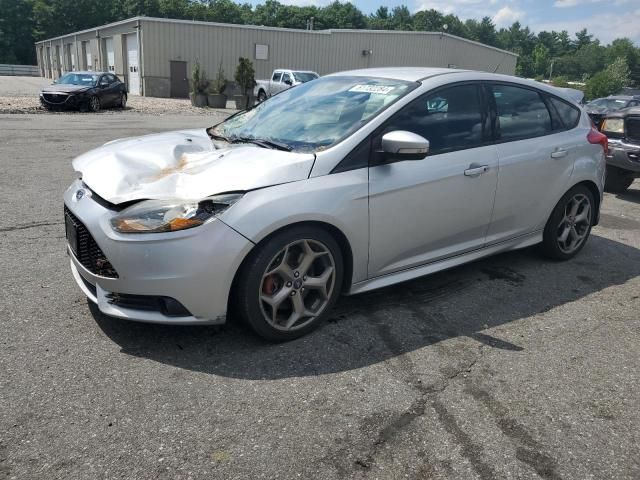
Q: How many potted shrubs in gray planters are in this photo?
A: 3